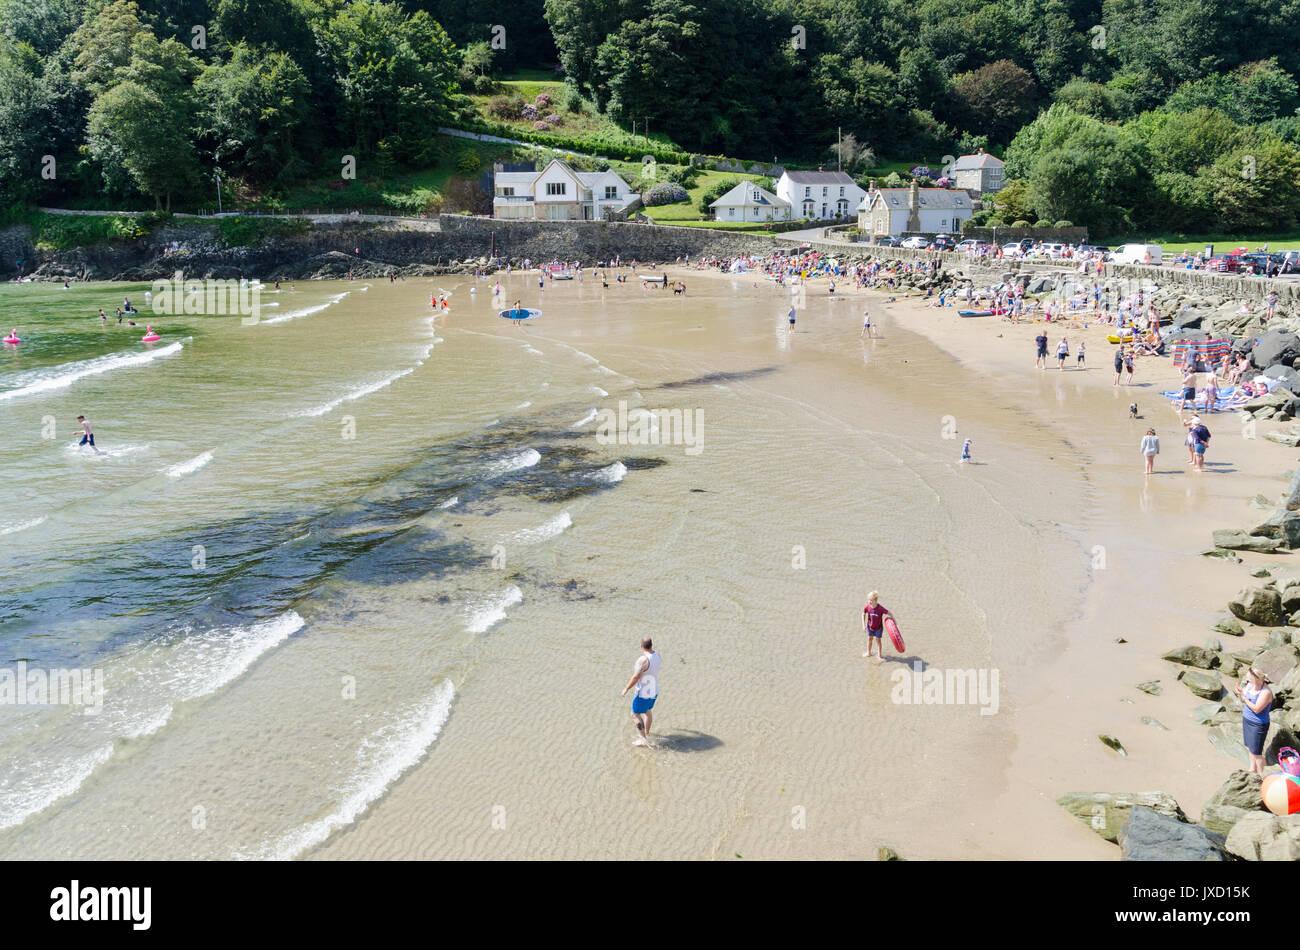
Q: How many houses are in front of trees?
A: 5